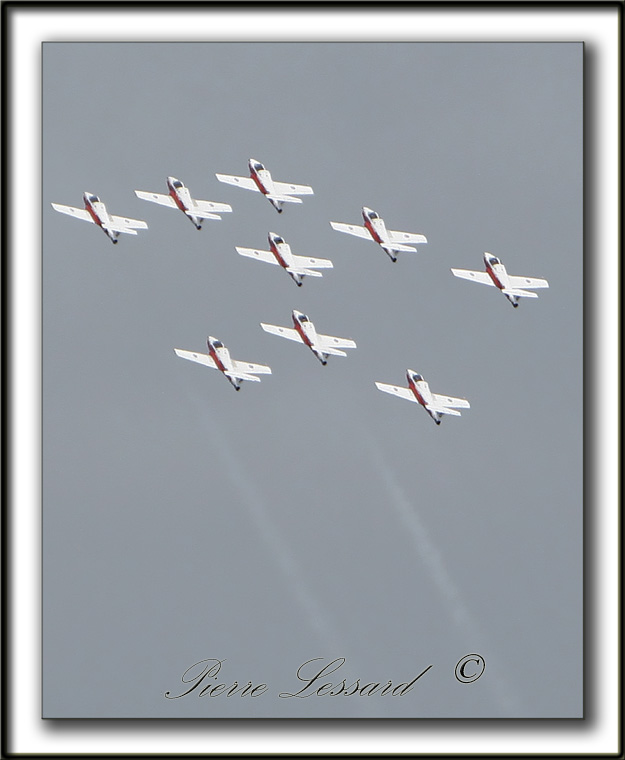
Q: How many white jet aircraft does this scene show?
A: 9